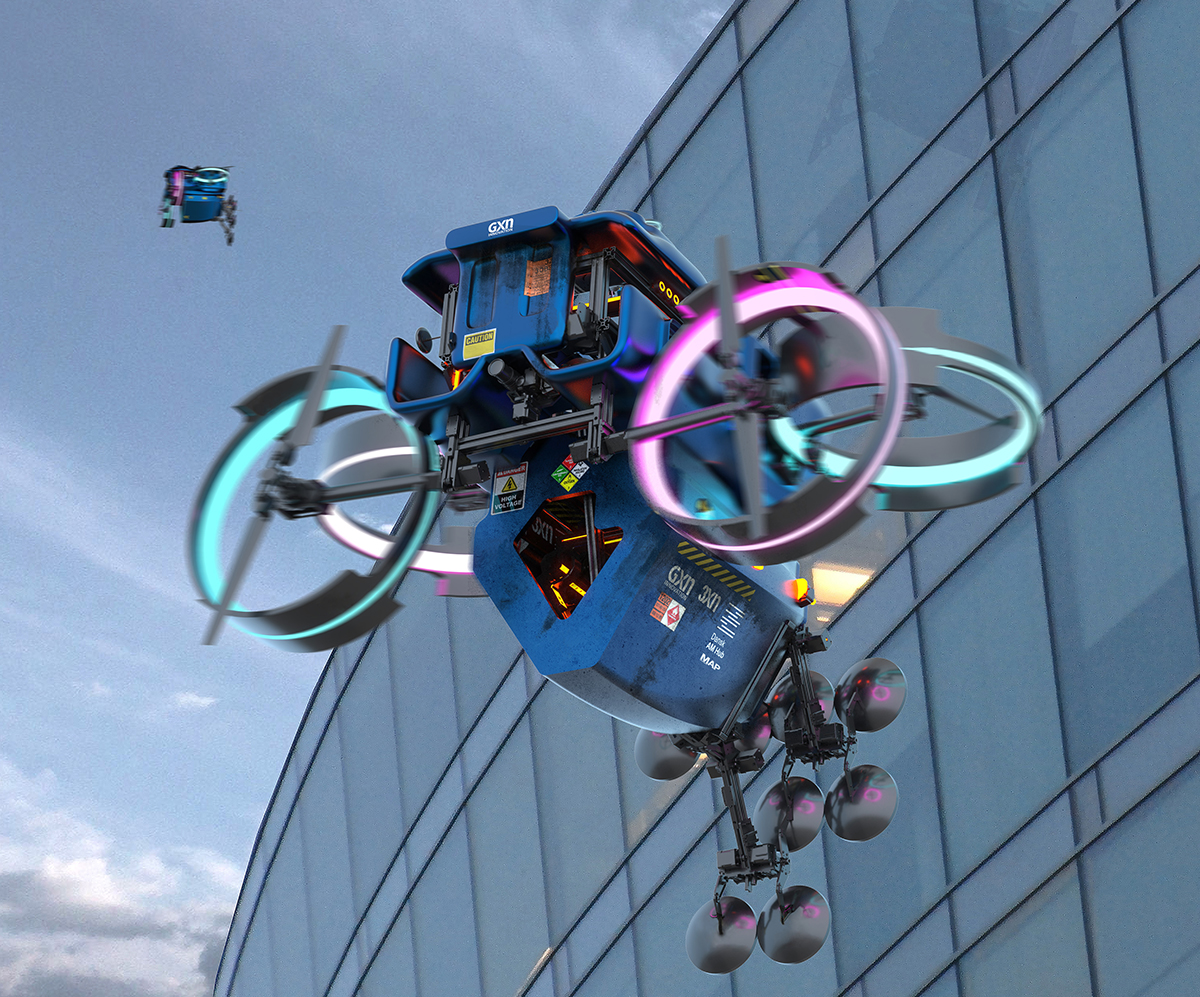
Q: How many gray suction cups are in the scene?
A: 8